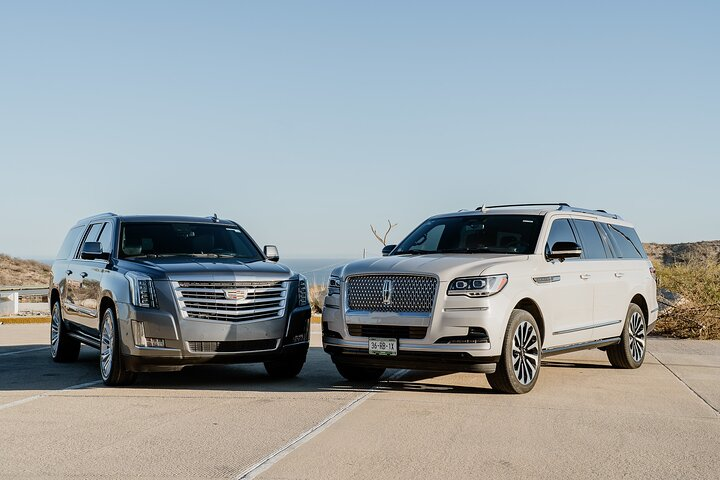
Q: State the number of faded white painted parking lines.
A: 3